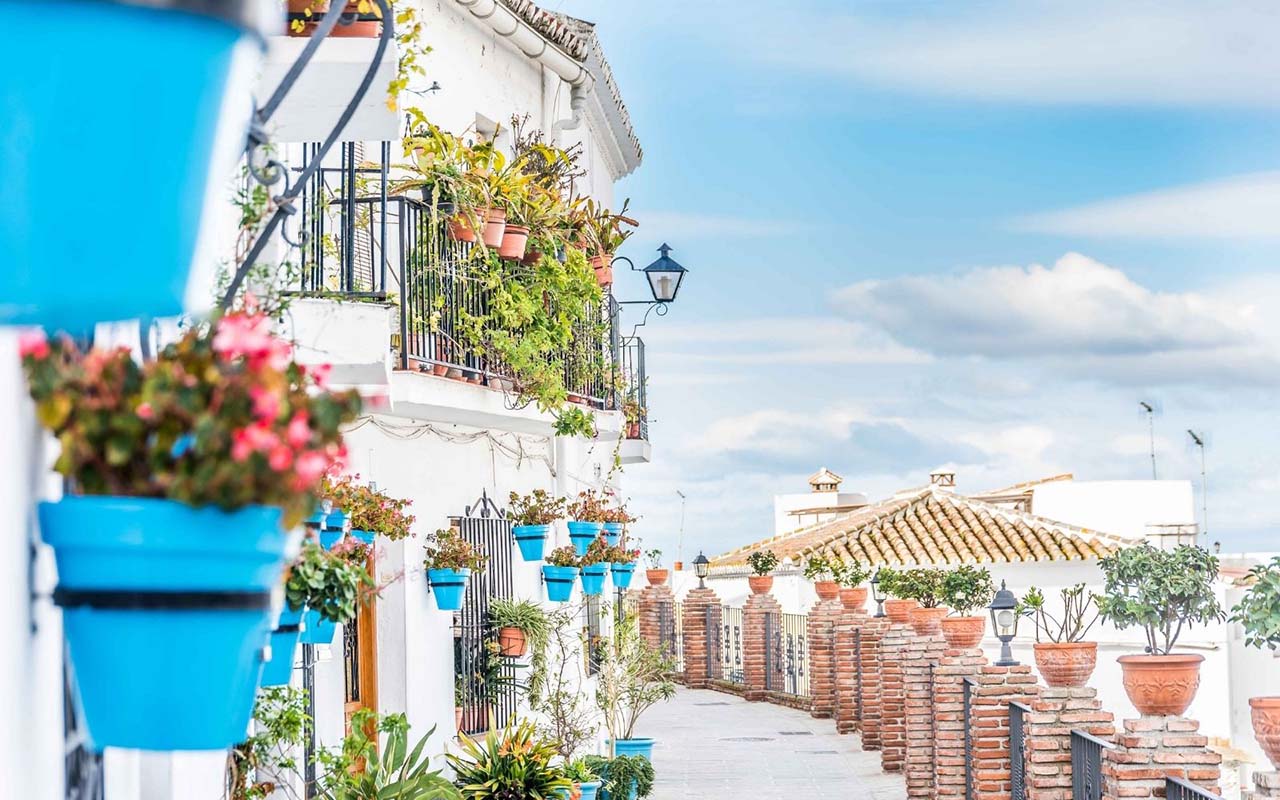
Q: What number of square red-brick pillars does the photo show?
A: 13